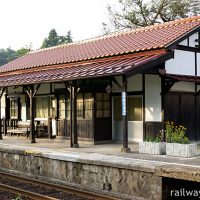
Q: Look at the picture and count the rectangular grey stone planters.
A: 2